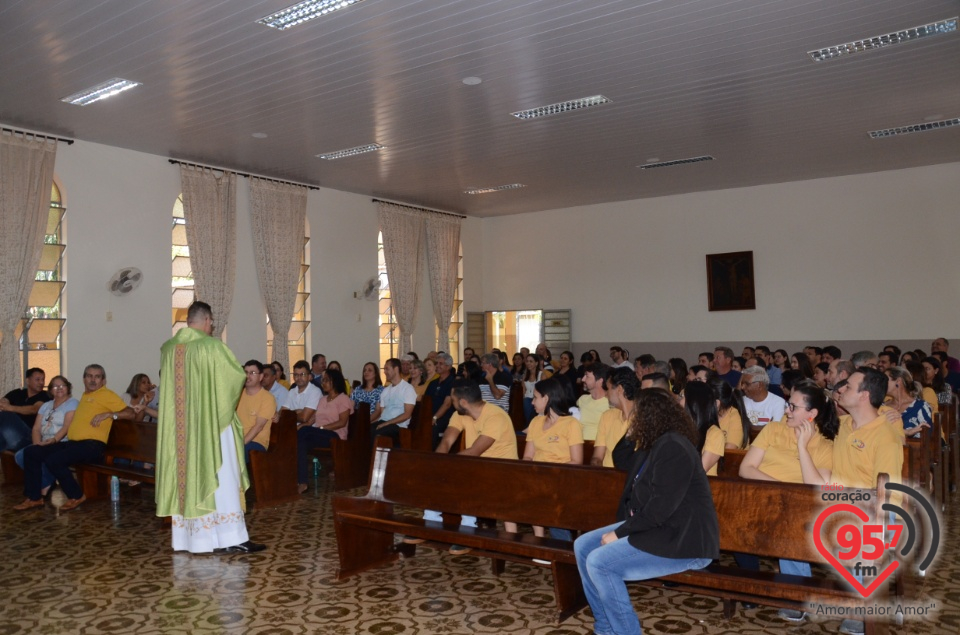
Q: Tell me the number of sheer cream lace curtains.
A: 5